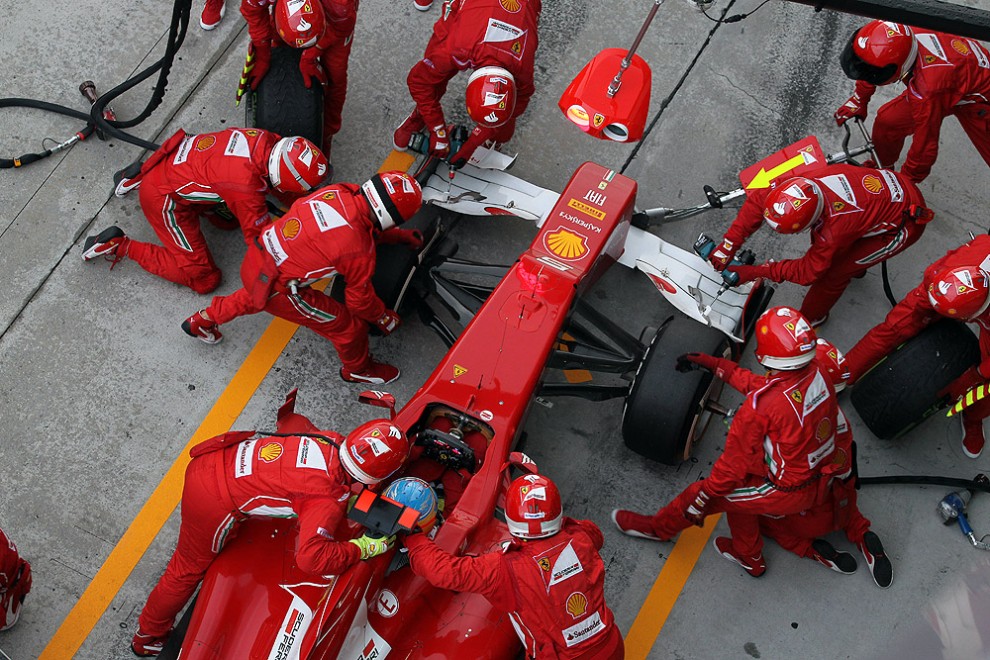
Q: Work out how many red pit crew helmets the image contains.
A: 11